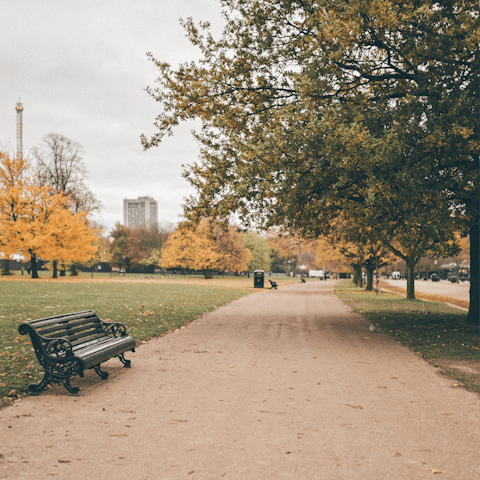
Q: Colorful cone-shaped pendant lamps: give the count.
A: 0